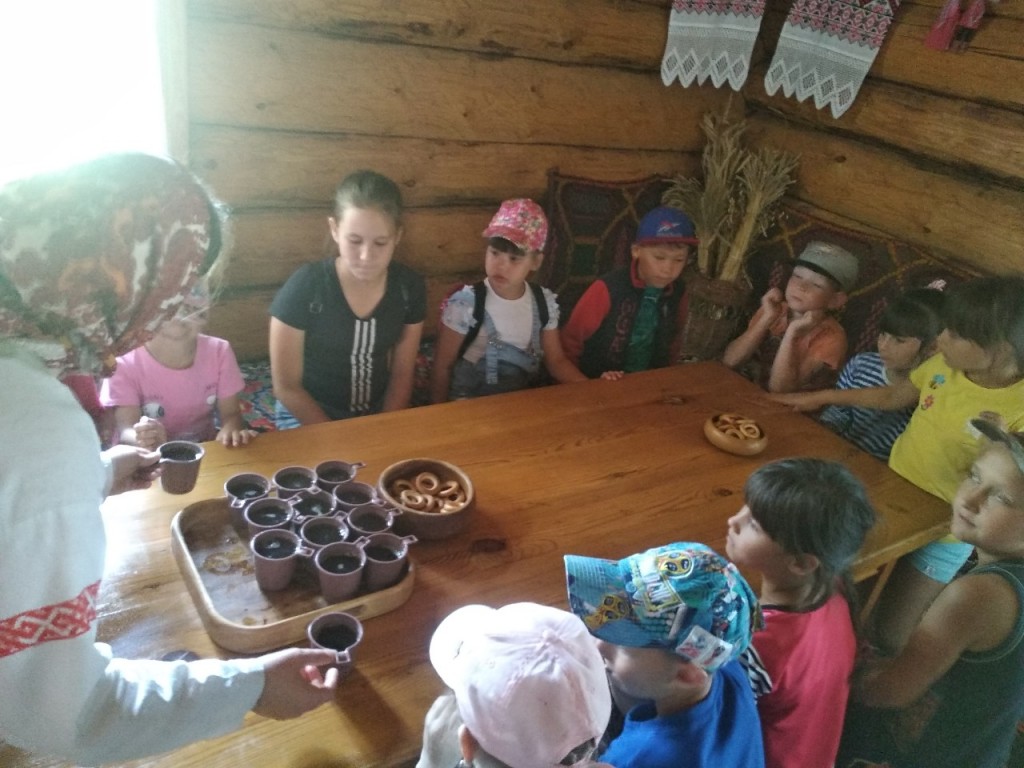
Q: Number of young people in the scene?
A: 11